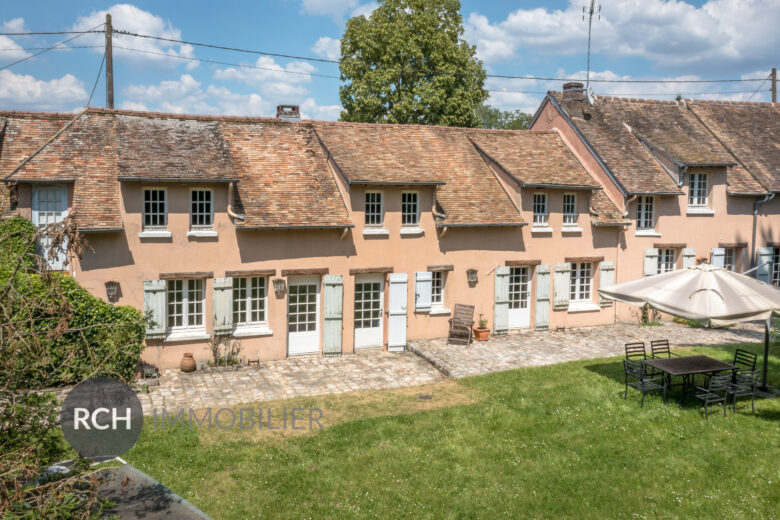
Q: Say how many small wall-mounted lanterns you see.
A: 3